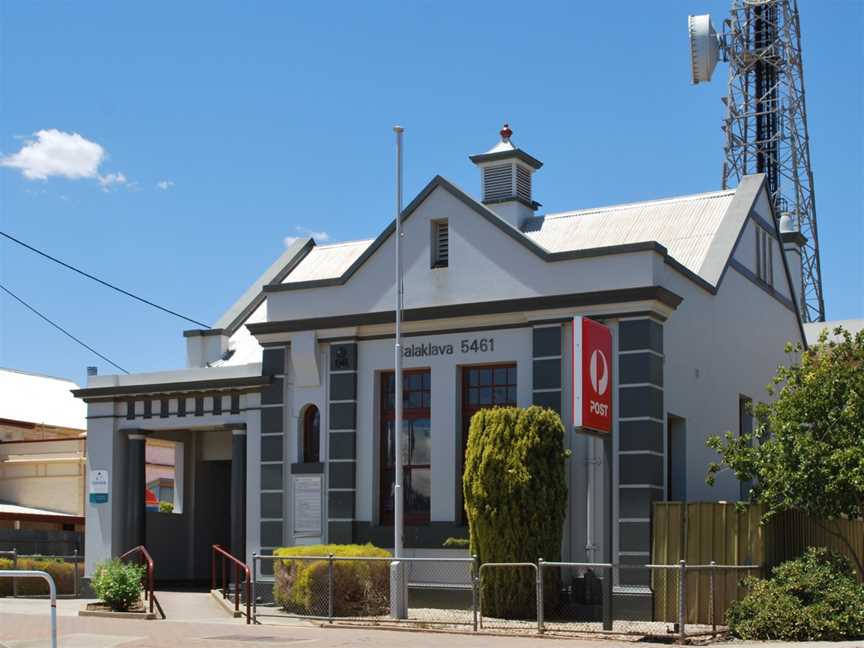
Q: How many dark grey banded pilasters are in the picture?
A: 4